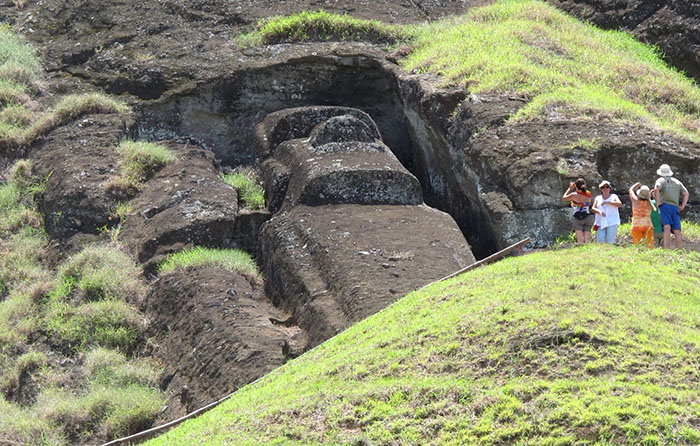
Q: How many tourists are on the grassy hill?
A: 5